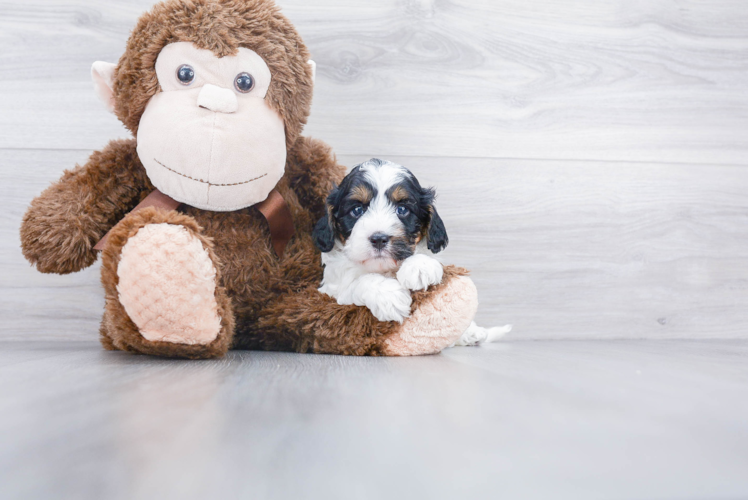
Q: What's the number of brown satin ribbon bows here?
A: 1